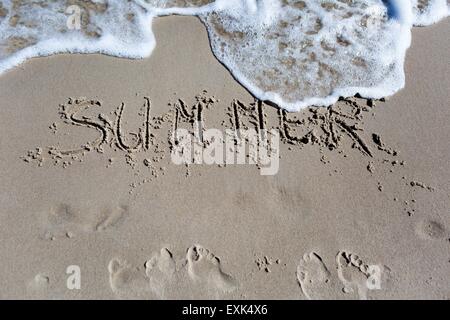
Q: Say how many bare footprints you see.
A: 5